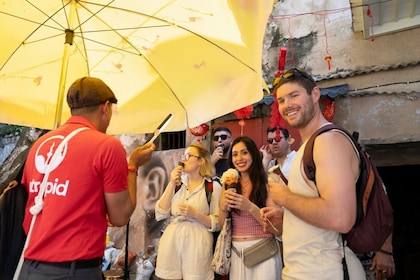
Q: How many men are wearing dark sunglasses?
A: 2